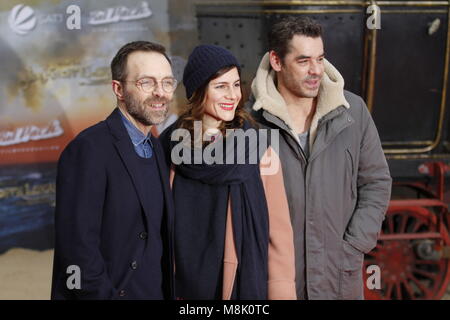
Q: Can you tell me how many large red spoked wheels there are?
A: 1